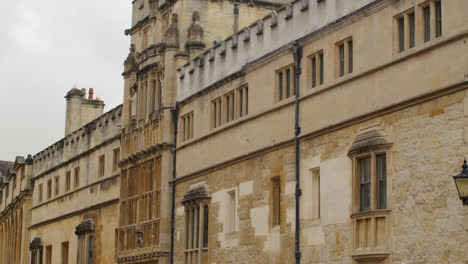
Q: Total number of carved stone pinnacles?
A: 3